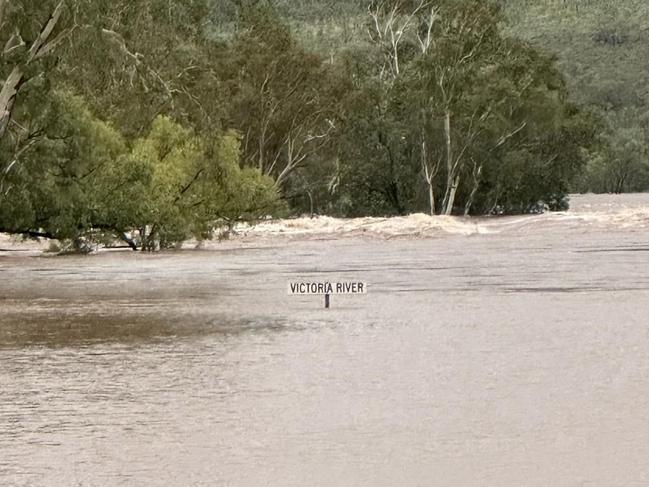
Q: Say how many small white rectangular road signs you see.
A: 1